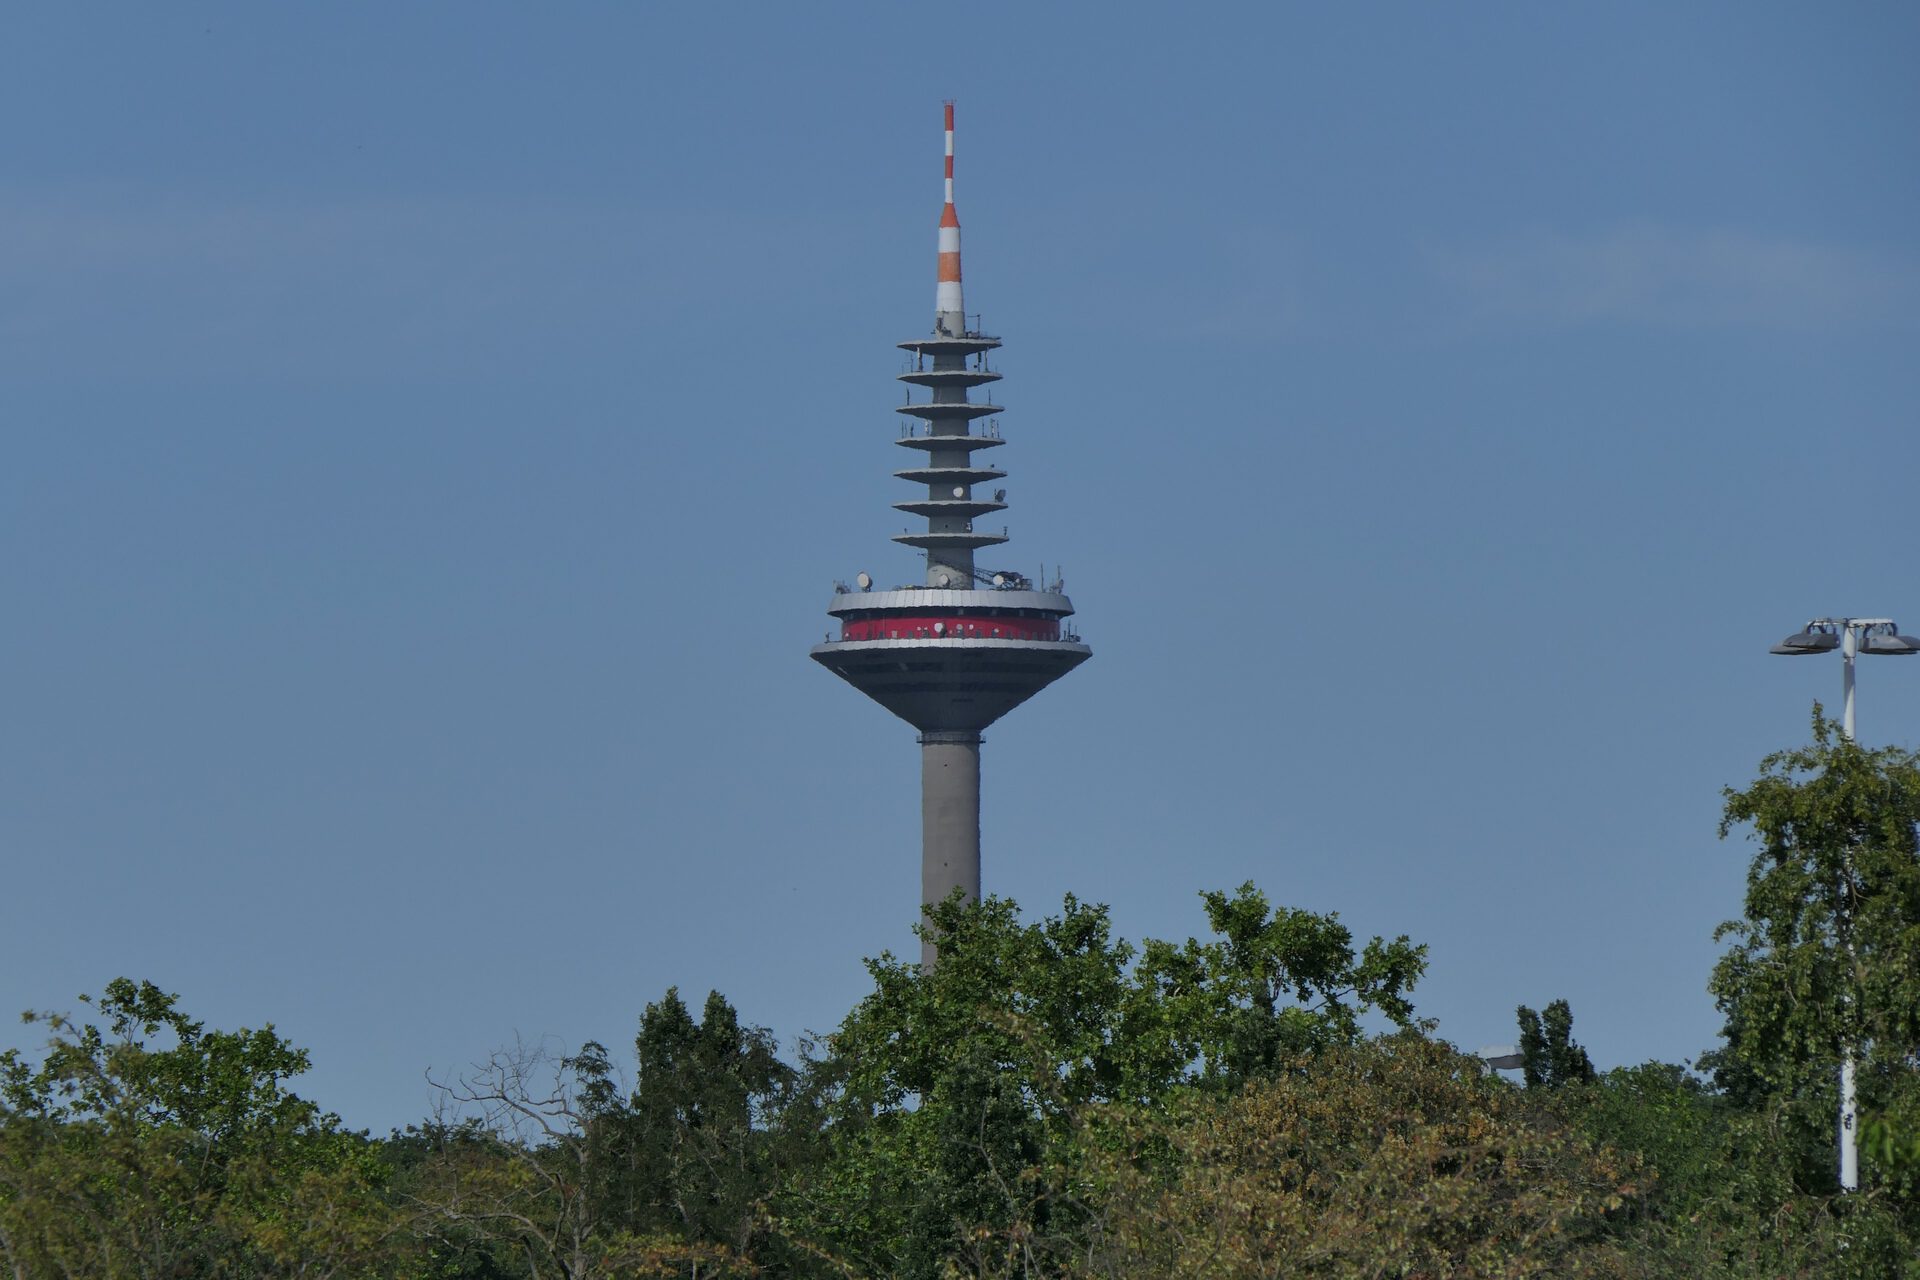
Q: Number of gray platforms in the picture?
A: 7